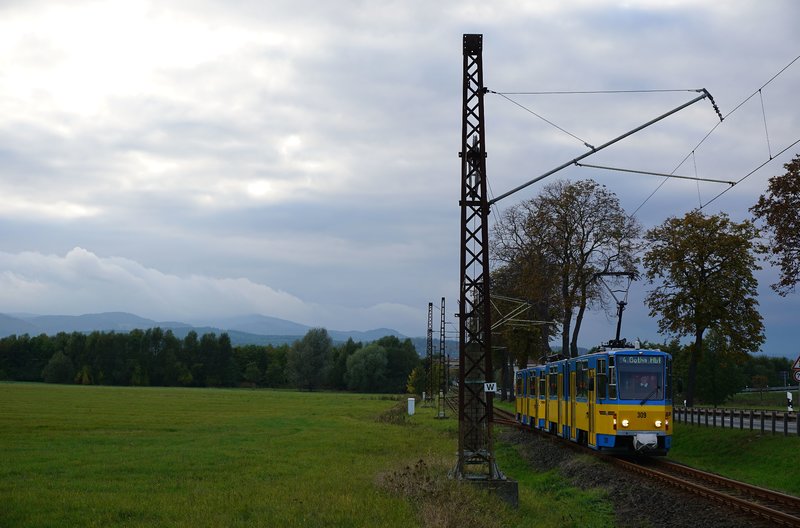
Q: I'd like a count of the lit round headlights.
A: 2